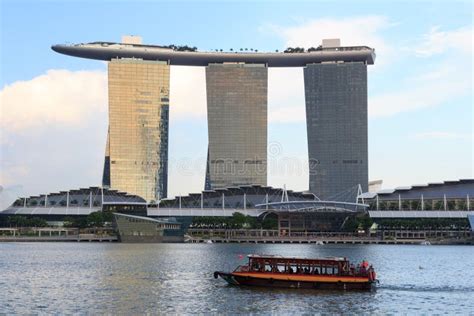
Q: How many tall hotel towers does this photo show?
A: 3